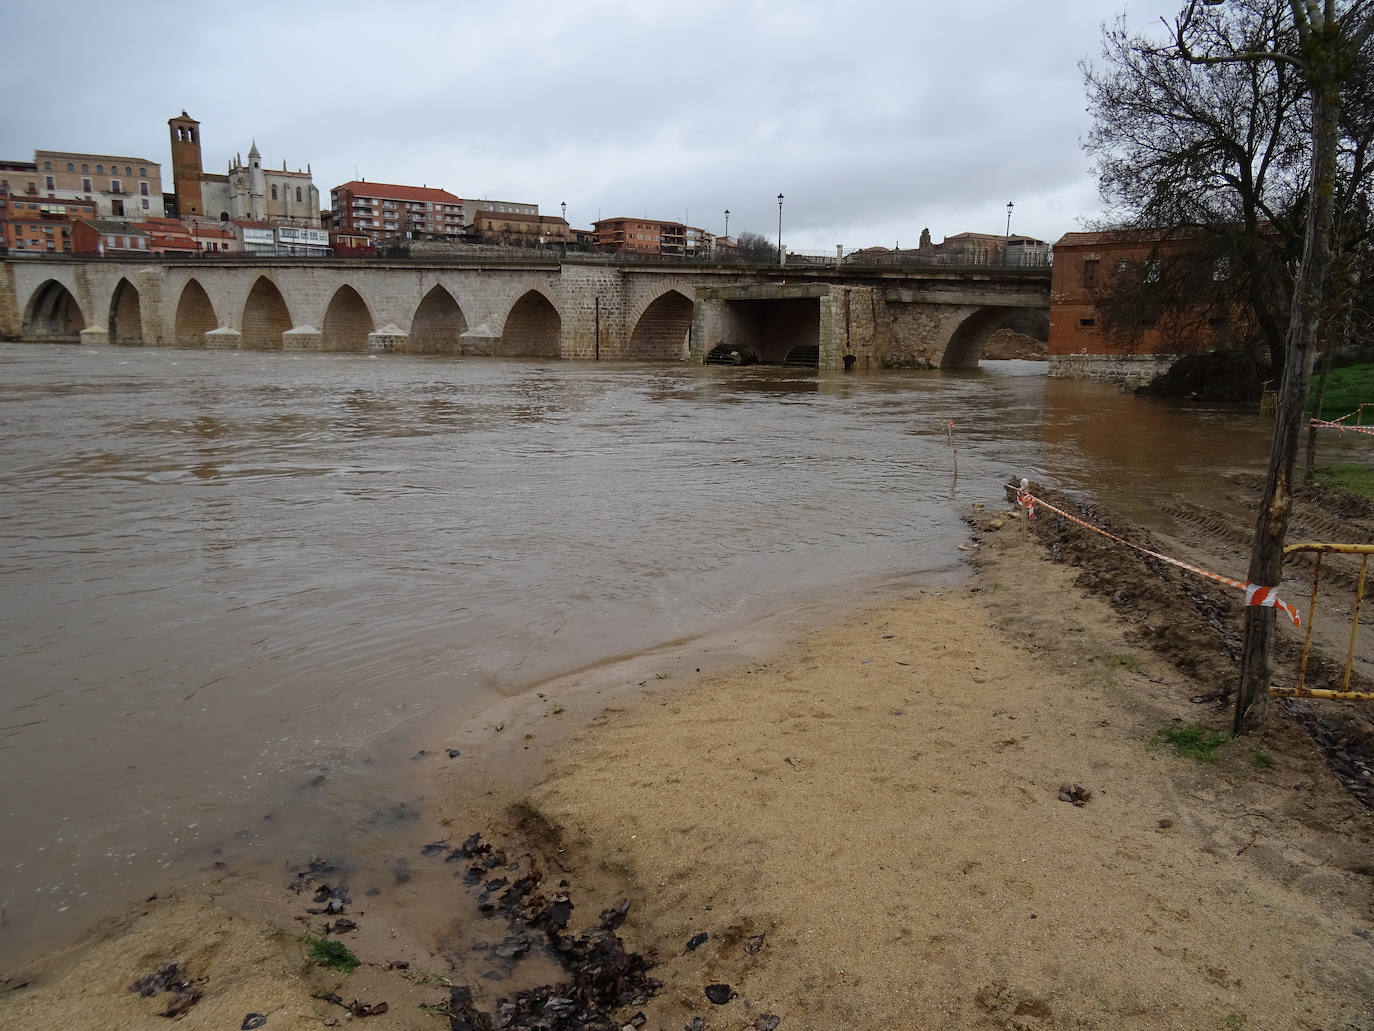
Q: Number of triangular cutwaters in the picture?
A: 5